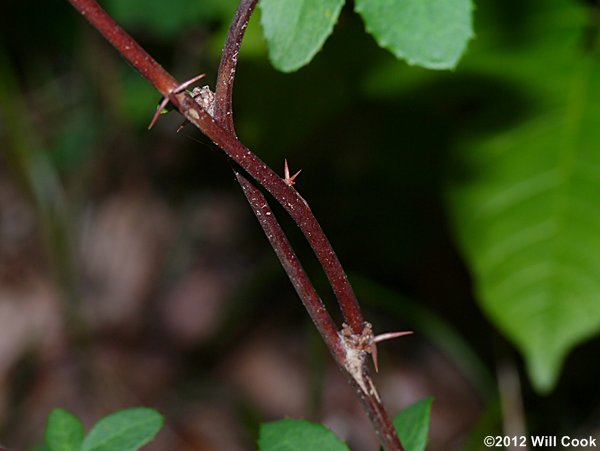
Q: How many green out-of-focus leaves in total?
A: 1